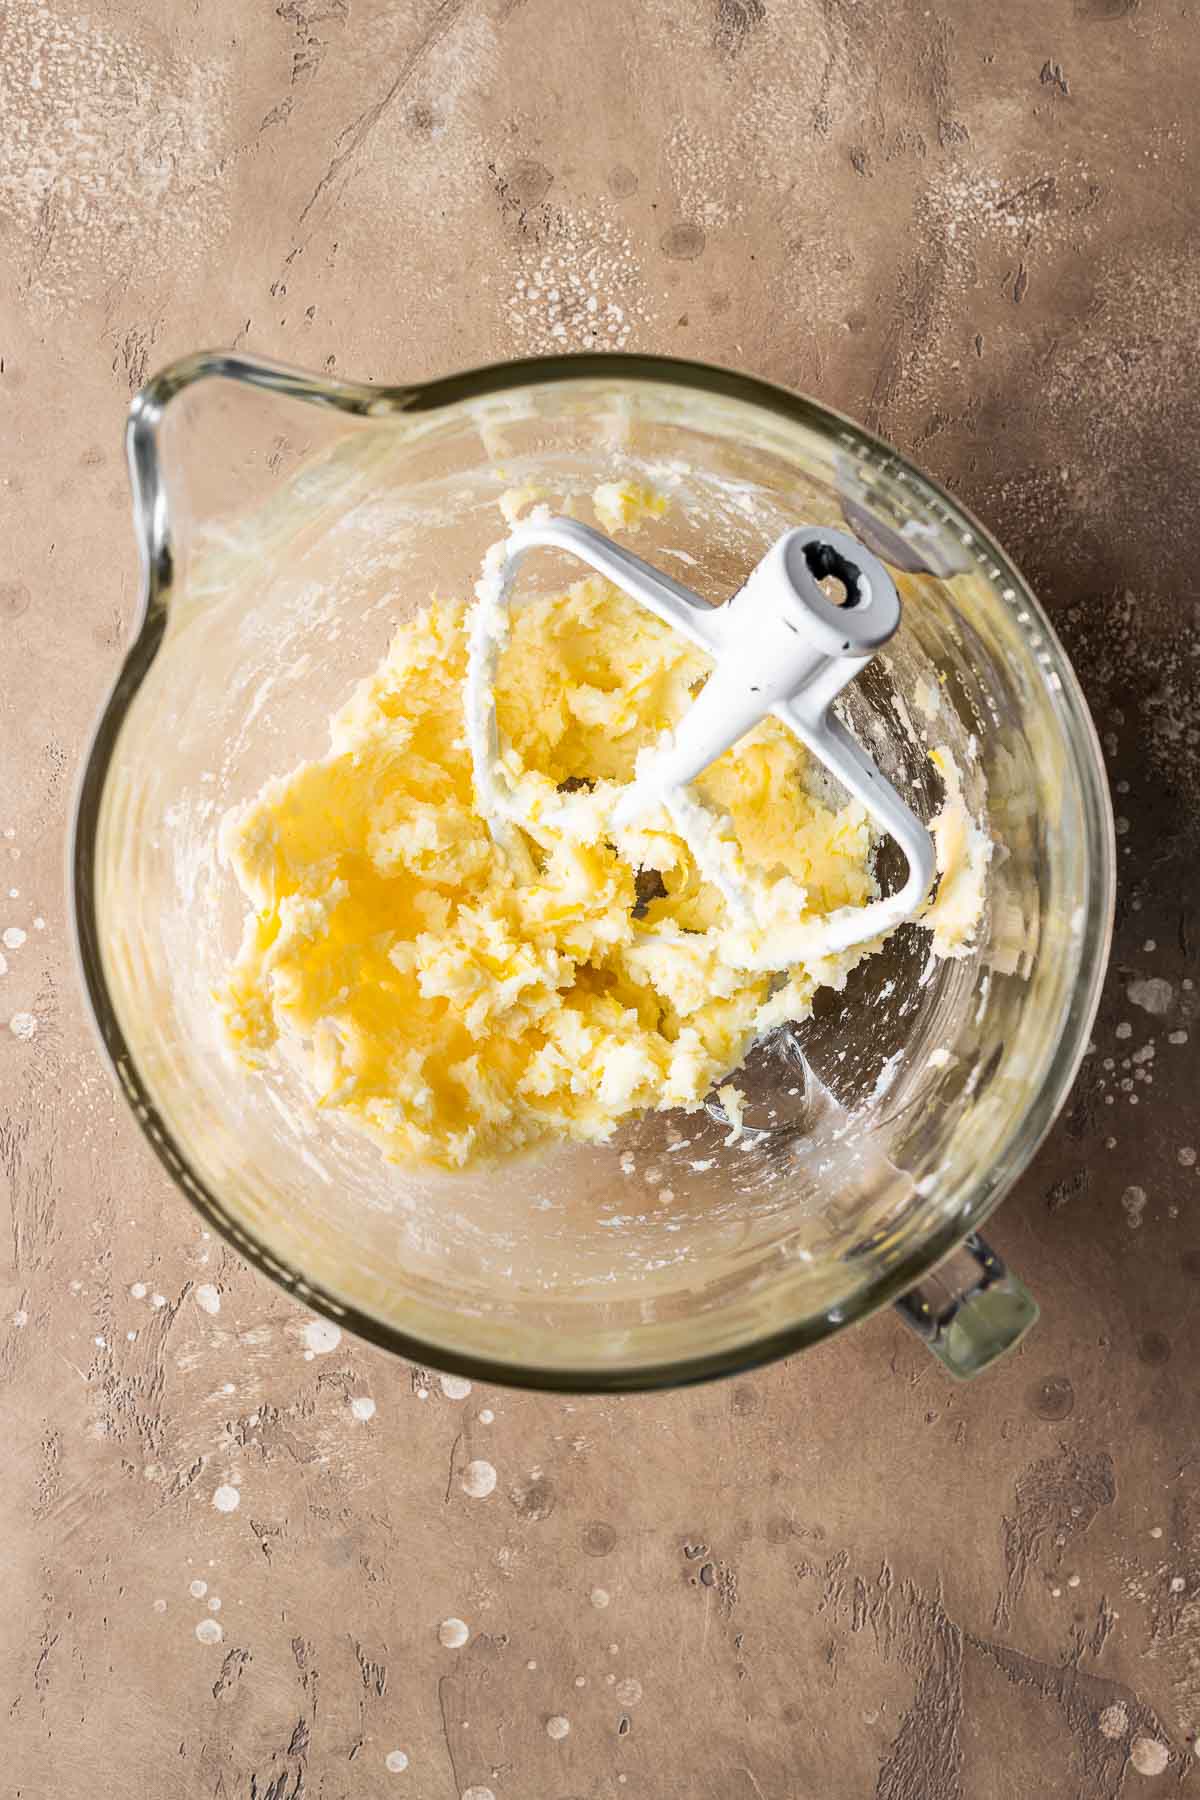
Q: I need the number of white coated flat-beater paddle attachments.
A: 1